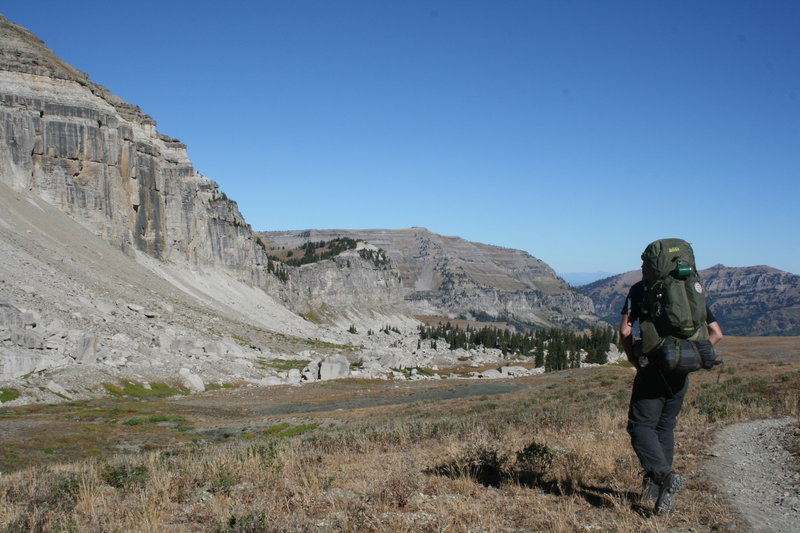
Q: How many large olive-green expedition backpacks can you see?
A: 1